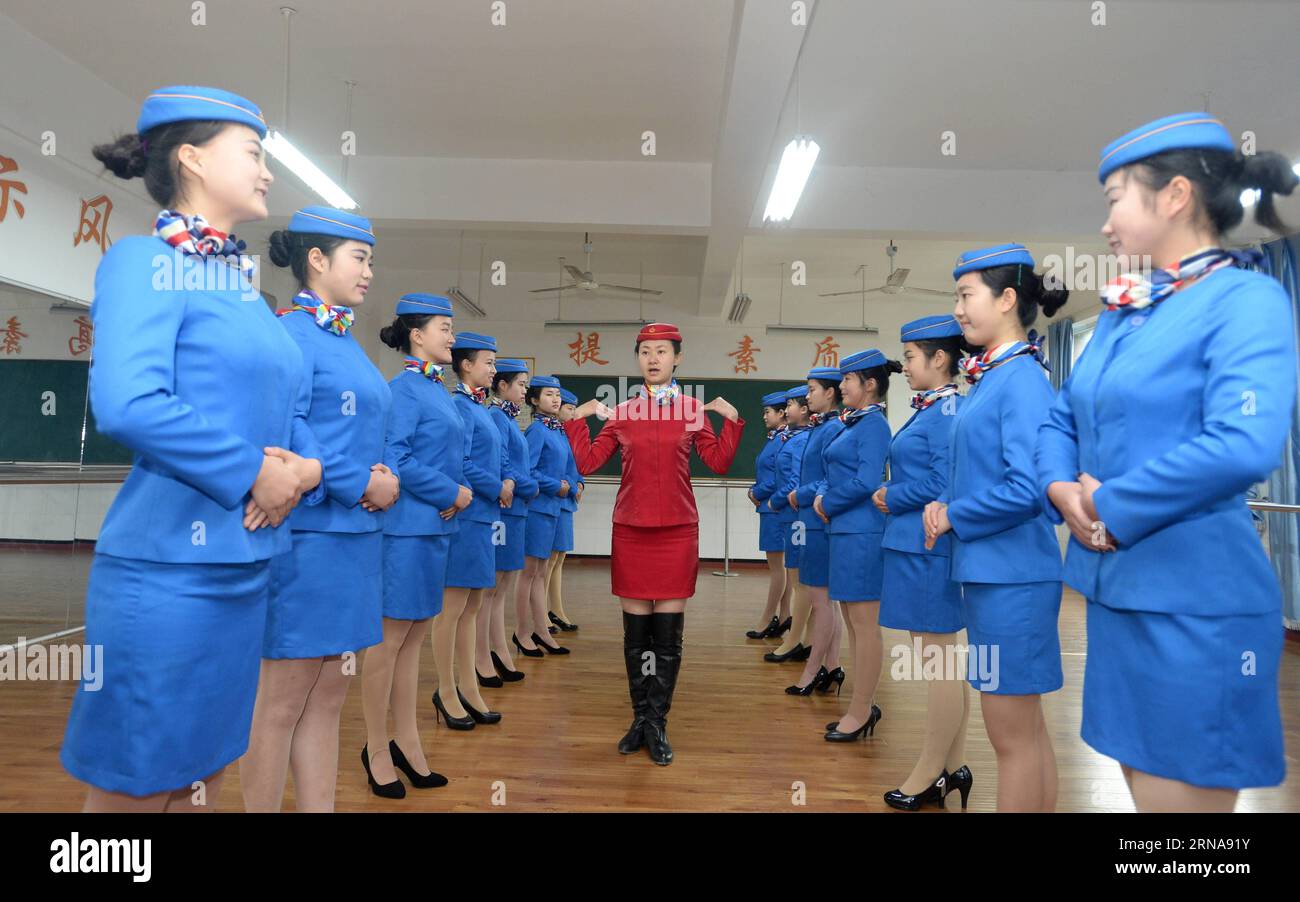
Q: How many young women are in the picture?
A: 15